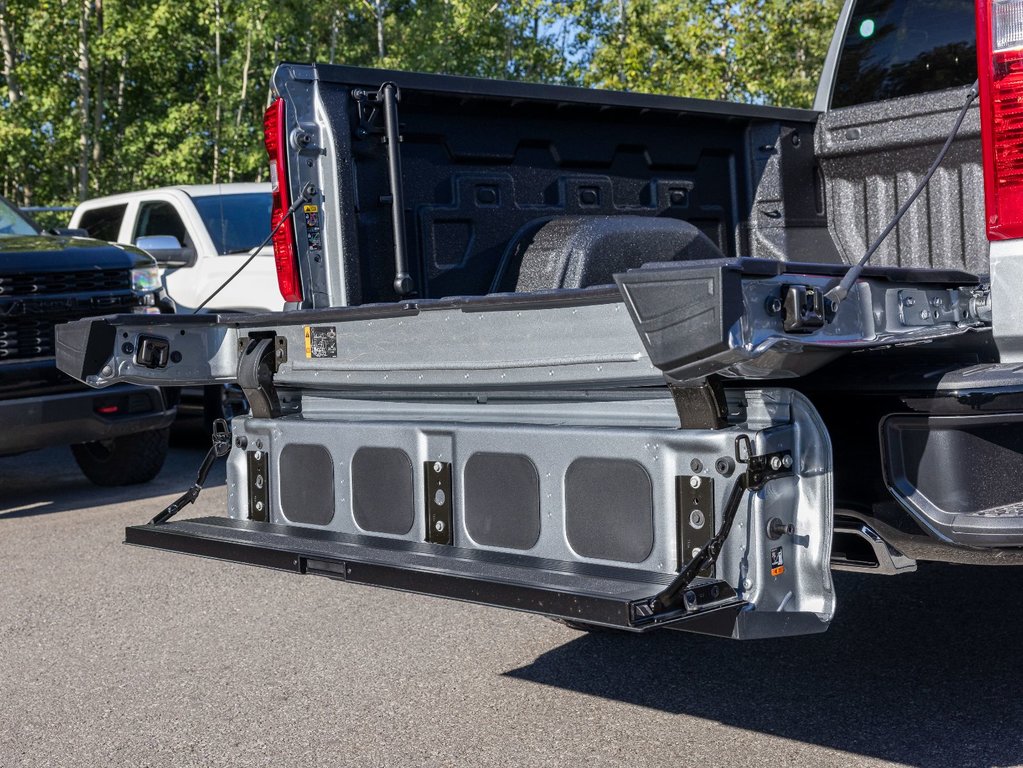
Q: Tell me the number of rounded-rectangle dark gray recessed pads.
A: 4